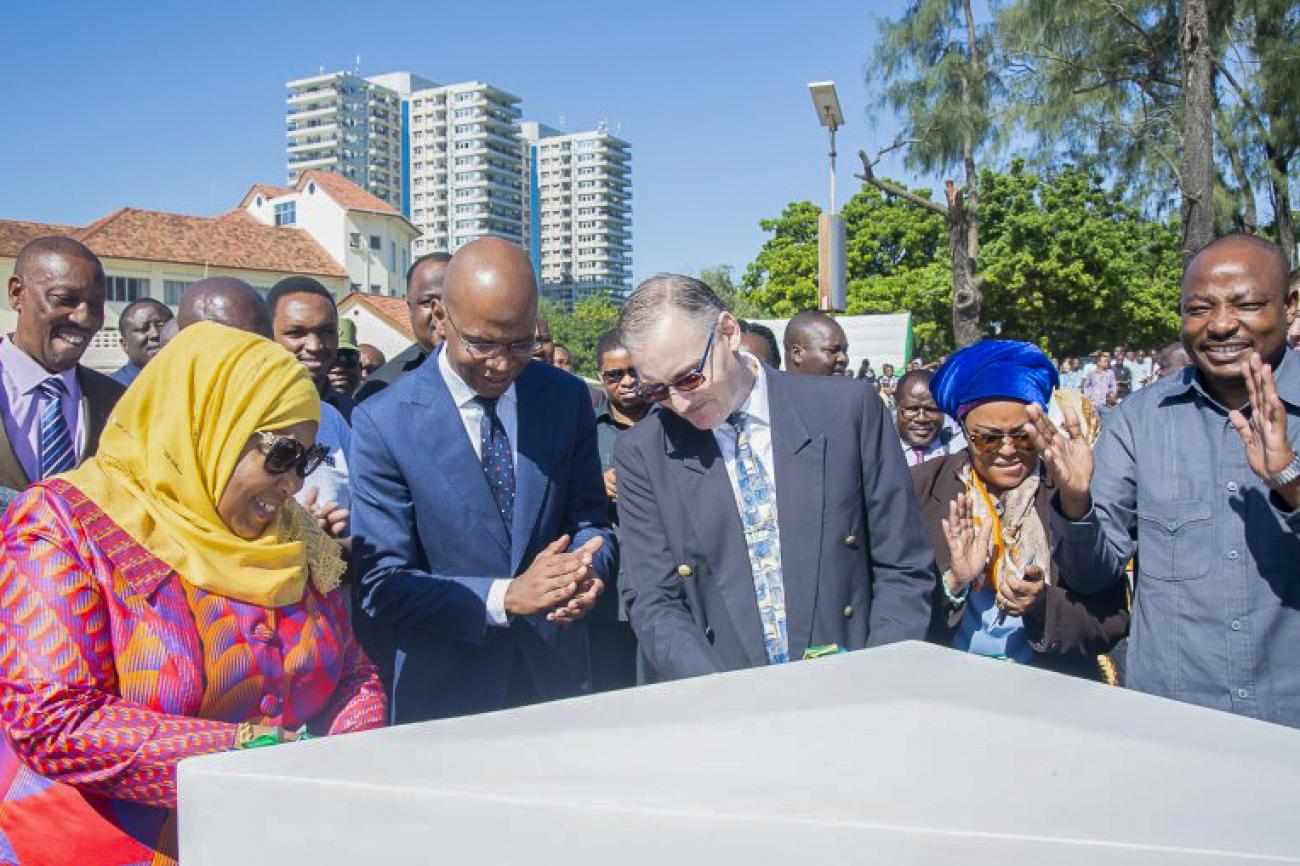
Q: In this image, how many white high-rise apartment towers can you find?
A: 3